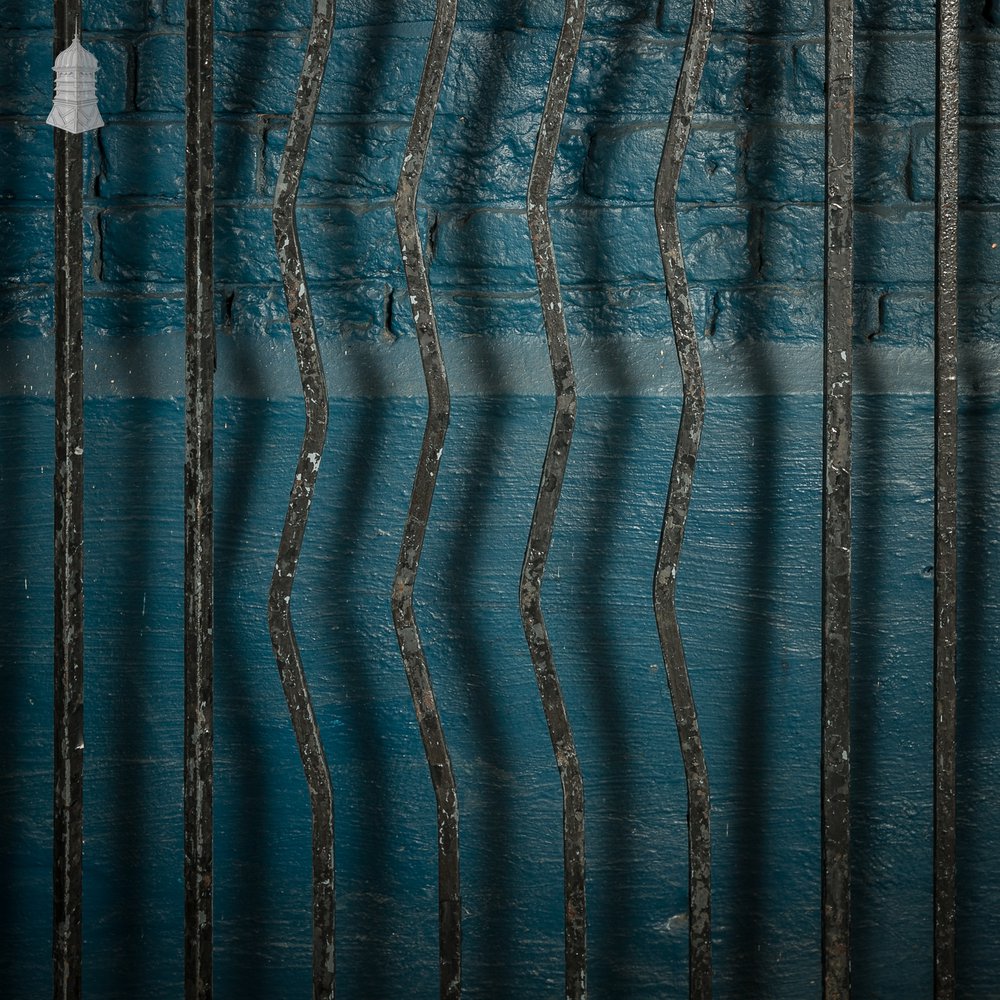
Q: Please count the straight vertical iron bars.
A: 4